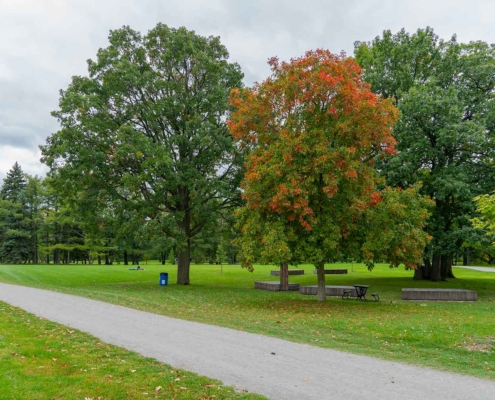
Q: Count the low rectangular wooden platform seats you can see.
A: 5